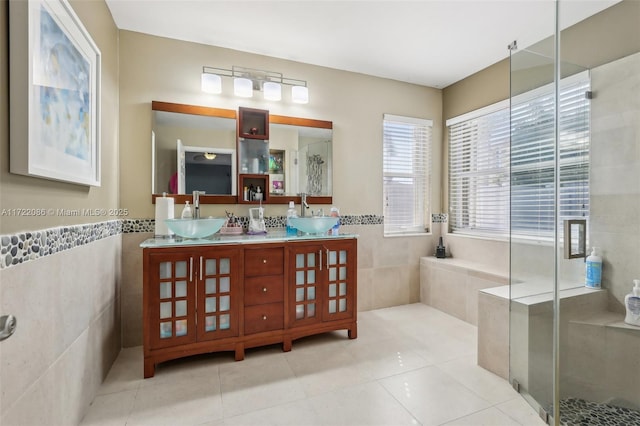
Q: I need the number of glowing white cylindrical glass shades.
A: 4